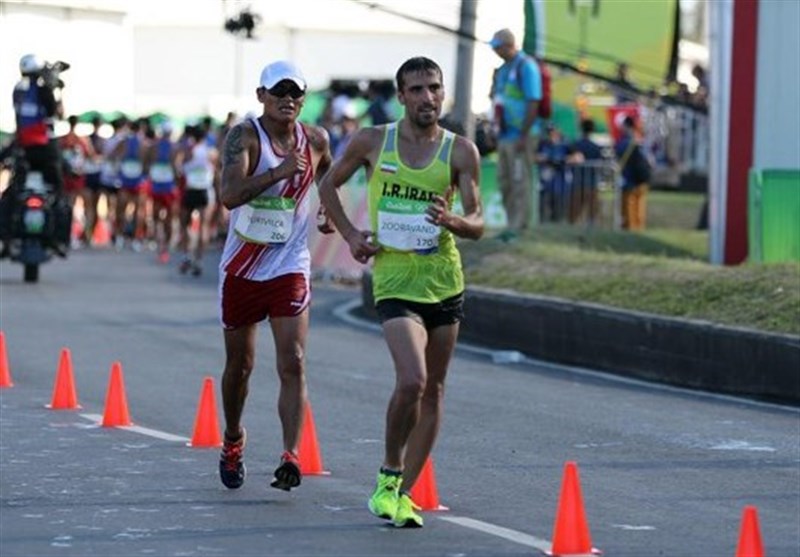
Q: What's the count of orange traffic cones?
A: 8